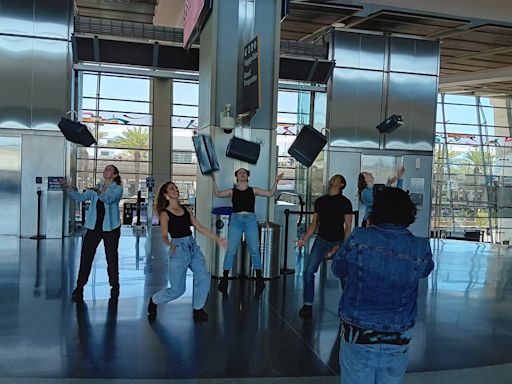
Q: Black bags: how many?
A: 5